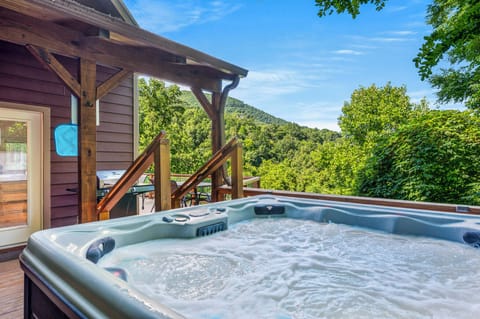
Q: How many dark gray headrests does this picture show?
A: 3